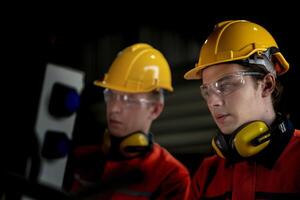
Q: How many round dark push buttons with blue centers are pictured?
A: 2